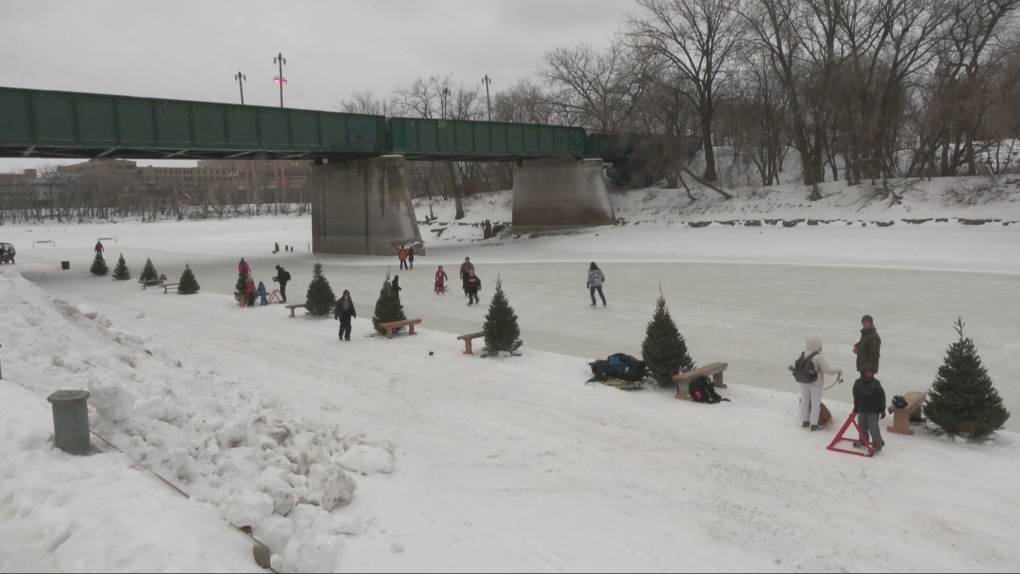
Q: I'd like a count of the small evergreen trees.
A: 10